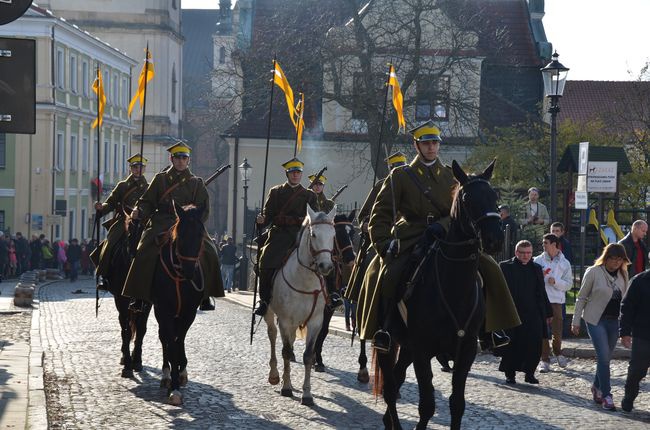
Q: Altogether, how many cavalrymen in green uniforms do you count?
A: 6